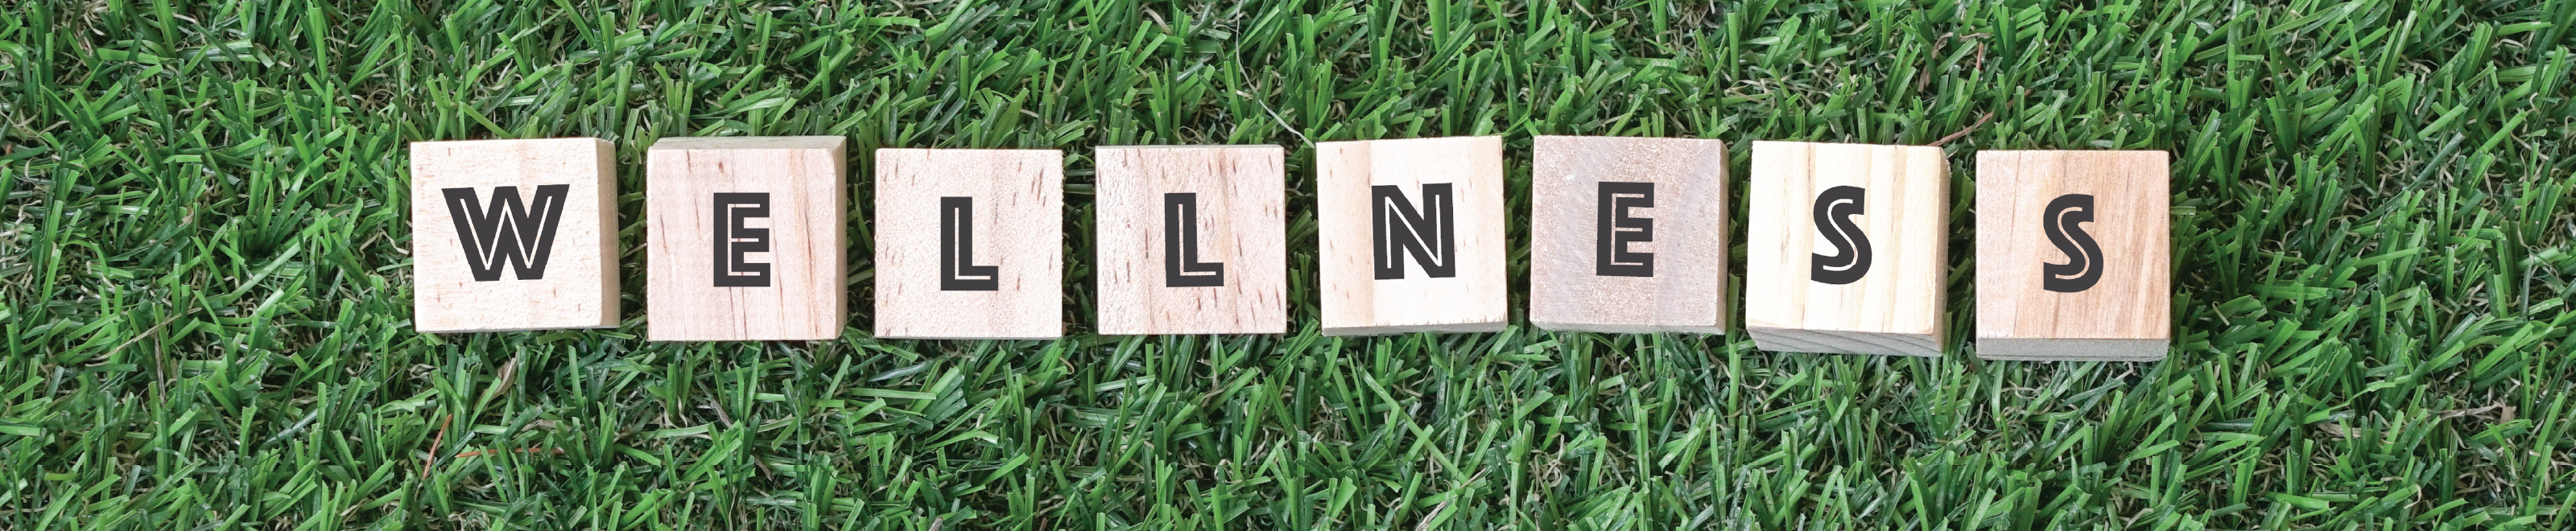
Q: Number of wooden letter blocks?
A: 8